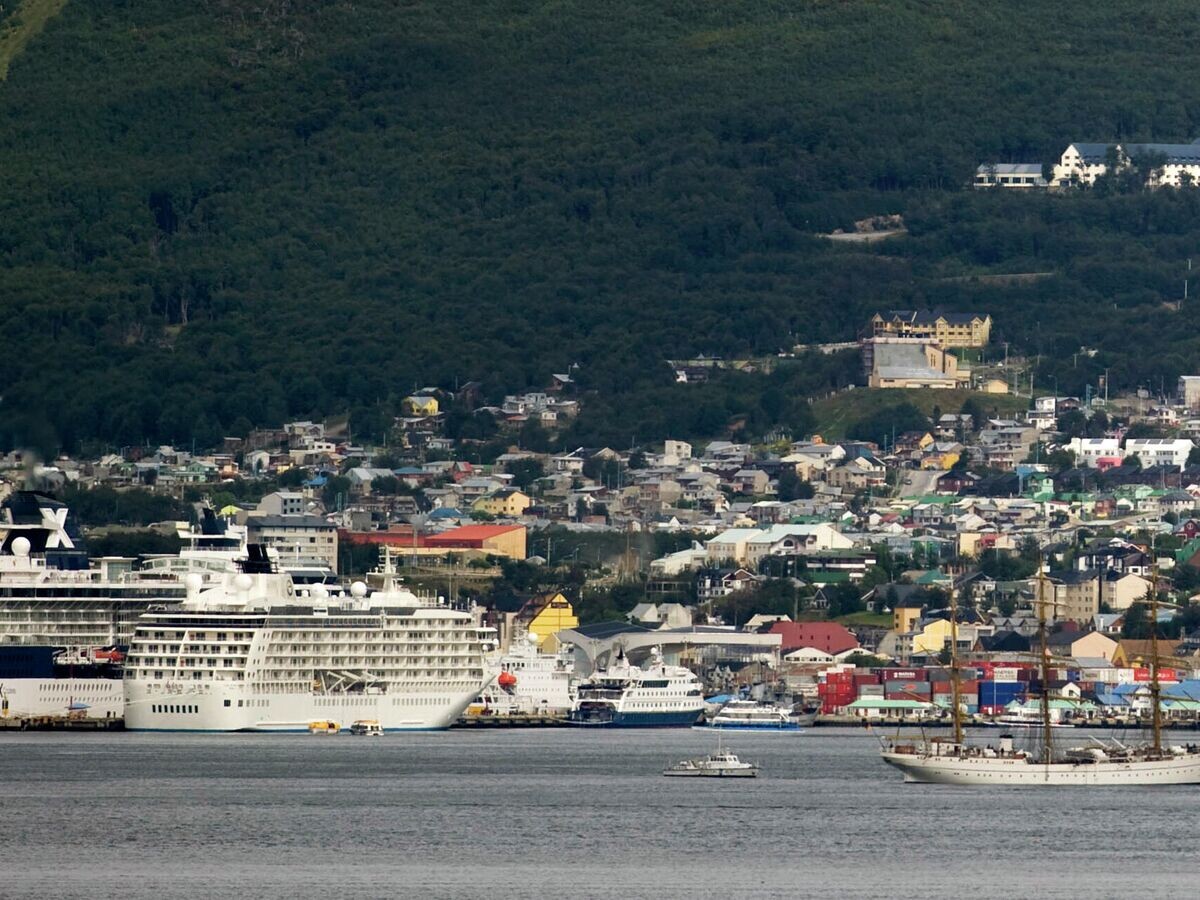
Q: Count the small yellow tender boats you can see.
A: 2